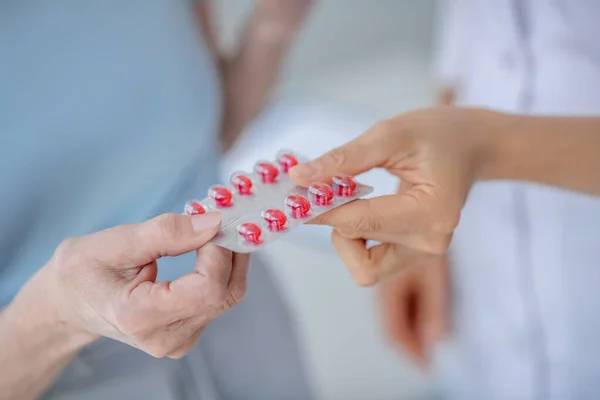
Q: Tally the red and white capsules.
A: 10